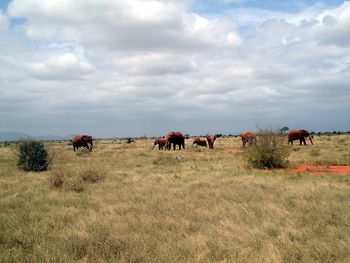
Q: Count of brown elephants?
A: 7